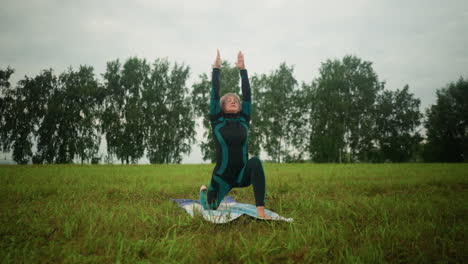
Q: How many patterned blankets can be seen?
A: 1